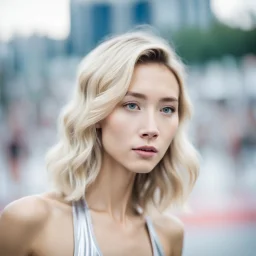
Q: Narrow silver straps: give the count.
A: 2